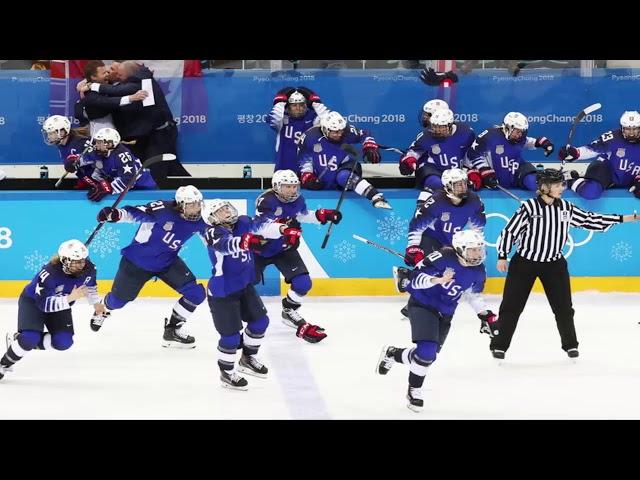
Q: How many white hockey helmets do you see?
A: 14